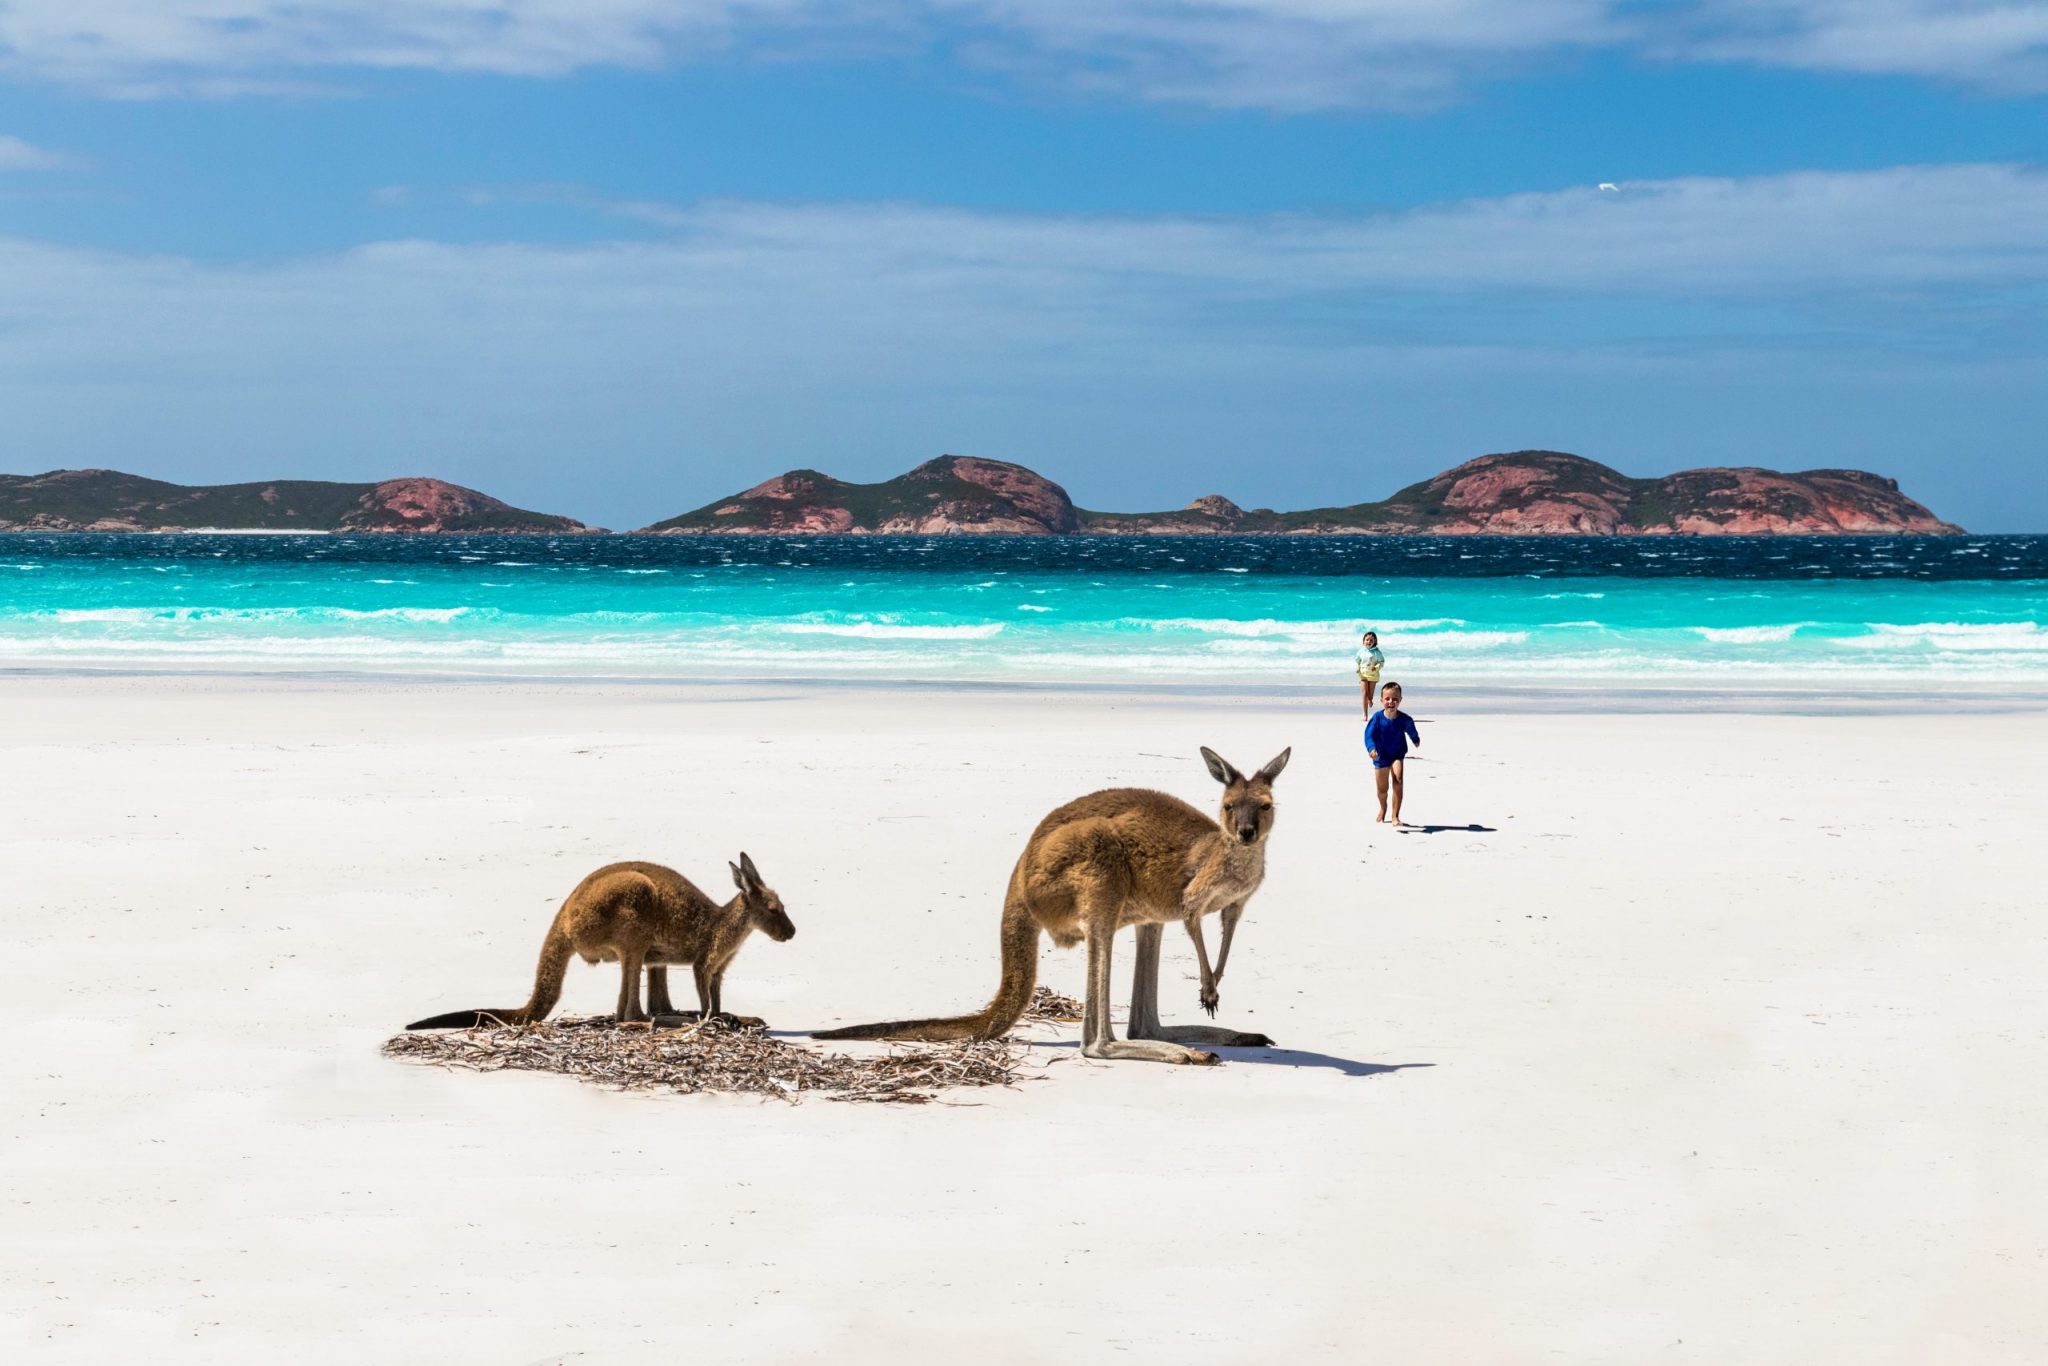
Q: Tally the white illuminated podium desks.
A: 0